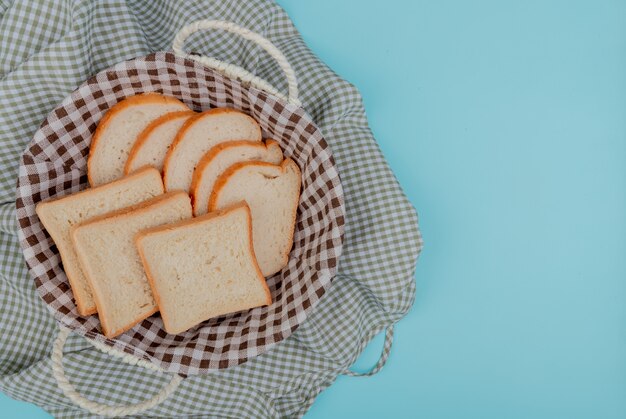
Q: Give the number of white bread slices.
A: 8